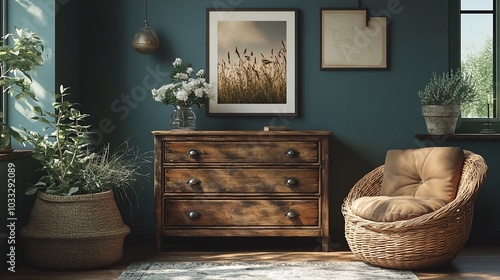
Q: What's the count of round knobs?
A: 6